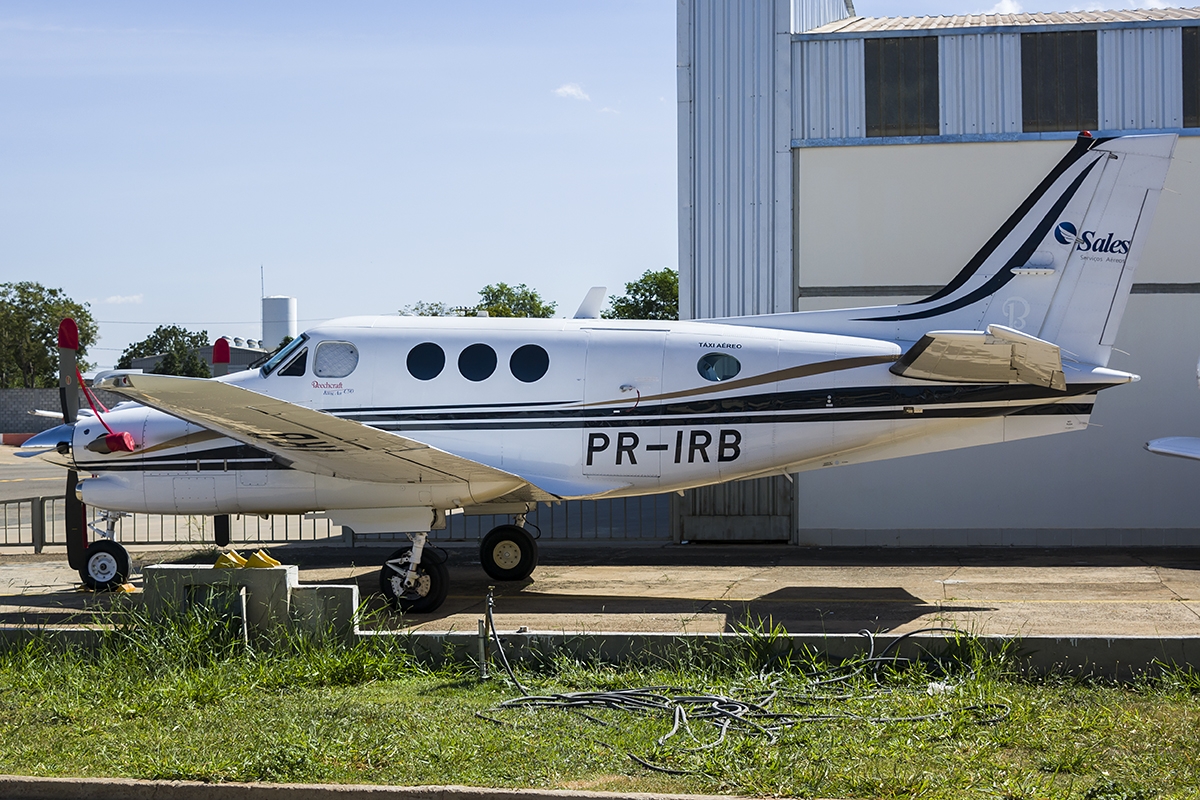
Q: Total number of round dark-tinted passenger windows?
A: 3